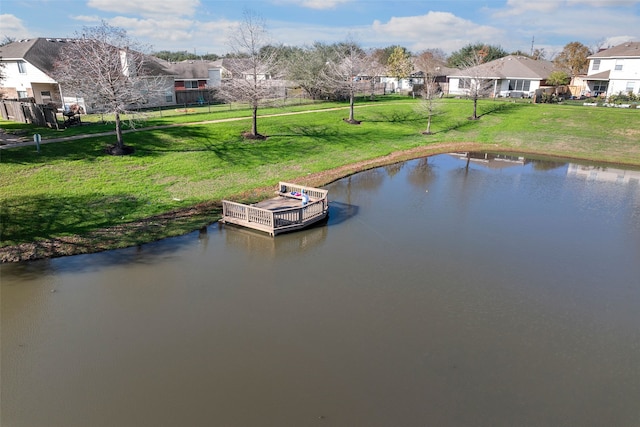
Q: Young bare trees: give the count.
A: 5